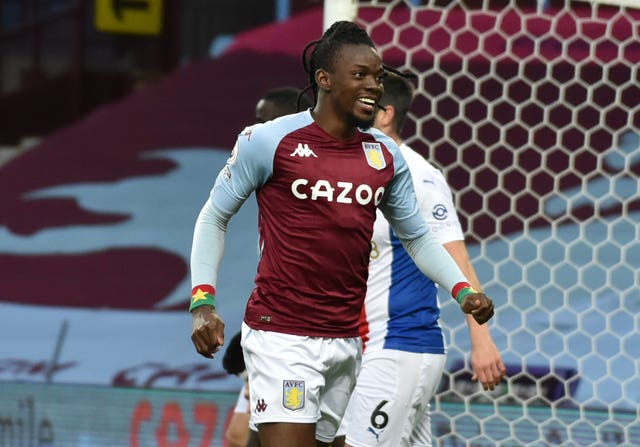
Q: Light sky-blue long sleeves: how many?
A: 2